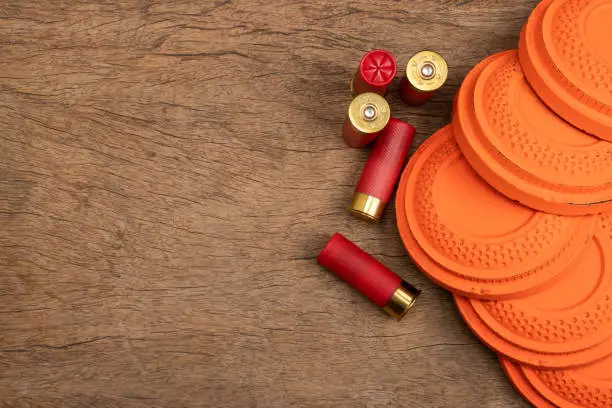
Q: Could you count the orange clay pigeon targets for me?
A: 5